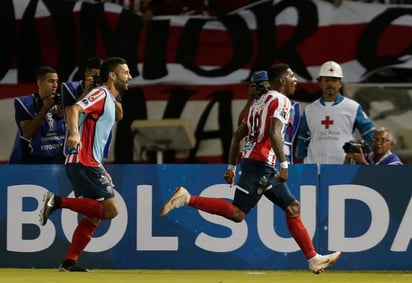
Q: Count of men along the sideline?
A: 5